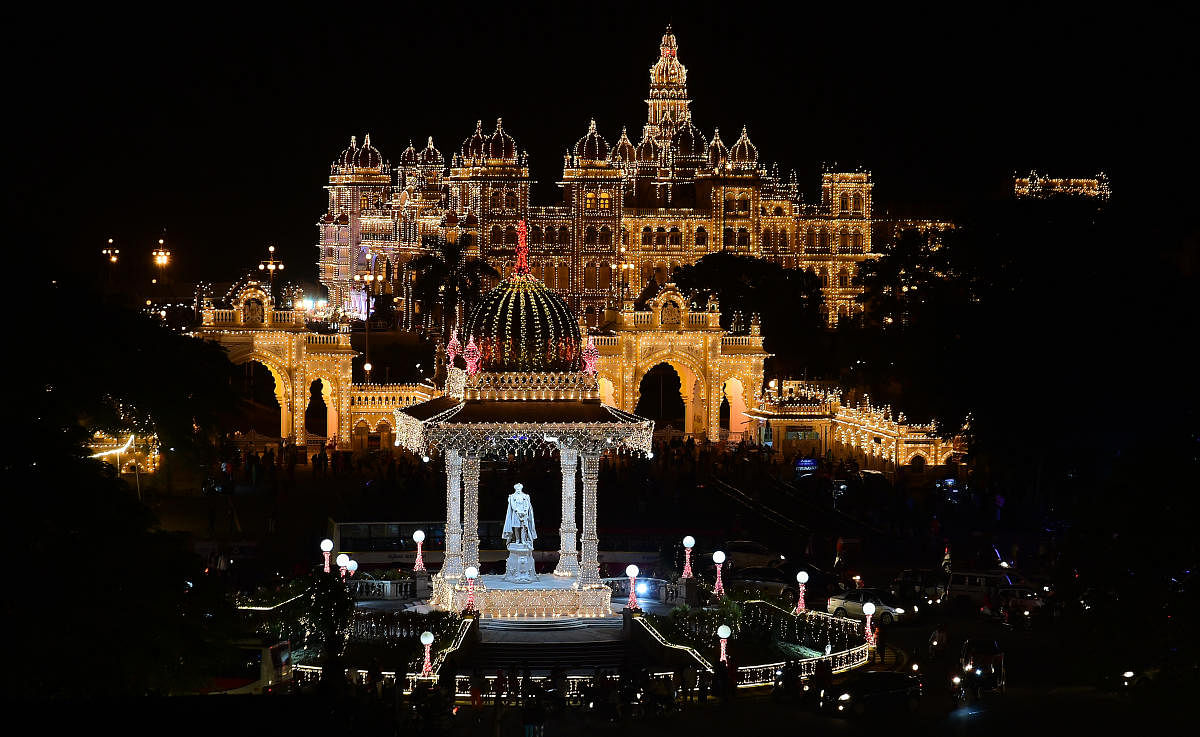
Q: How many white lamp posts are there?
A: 12